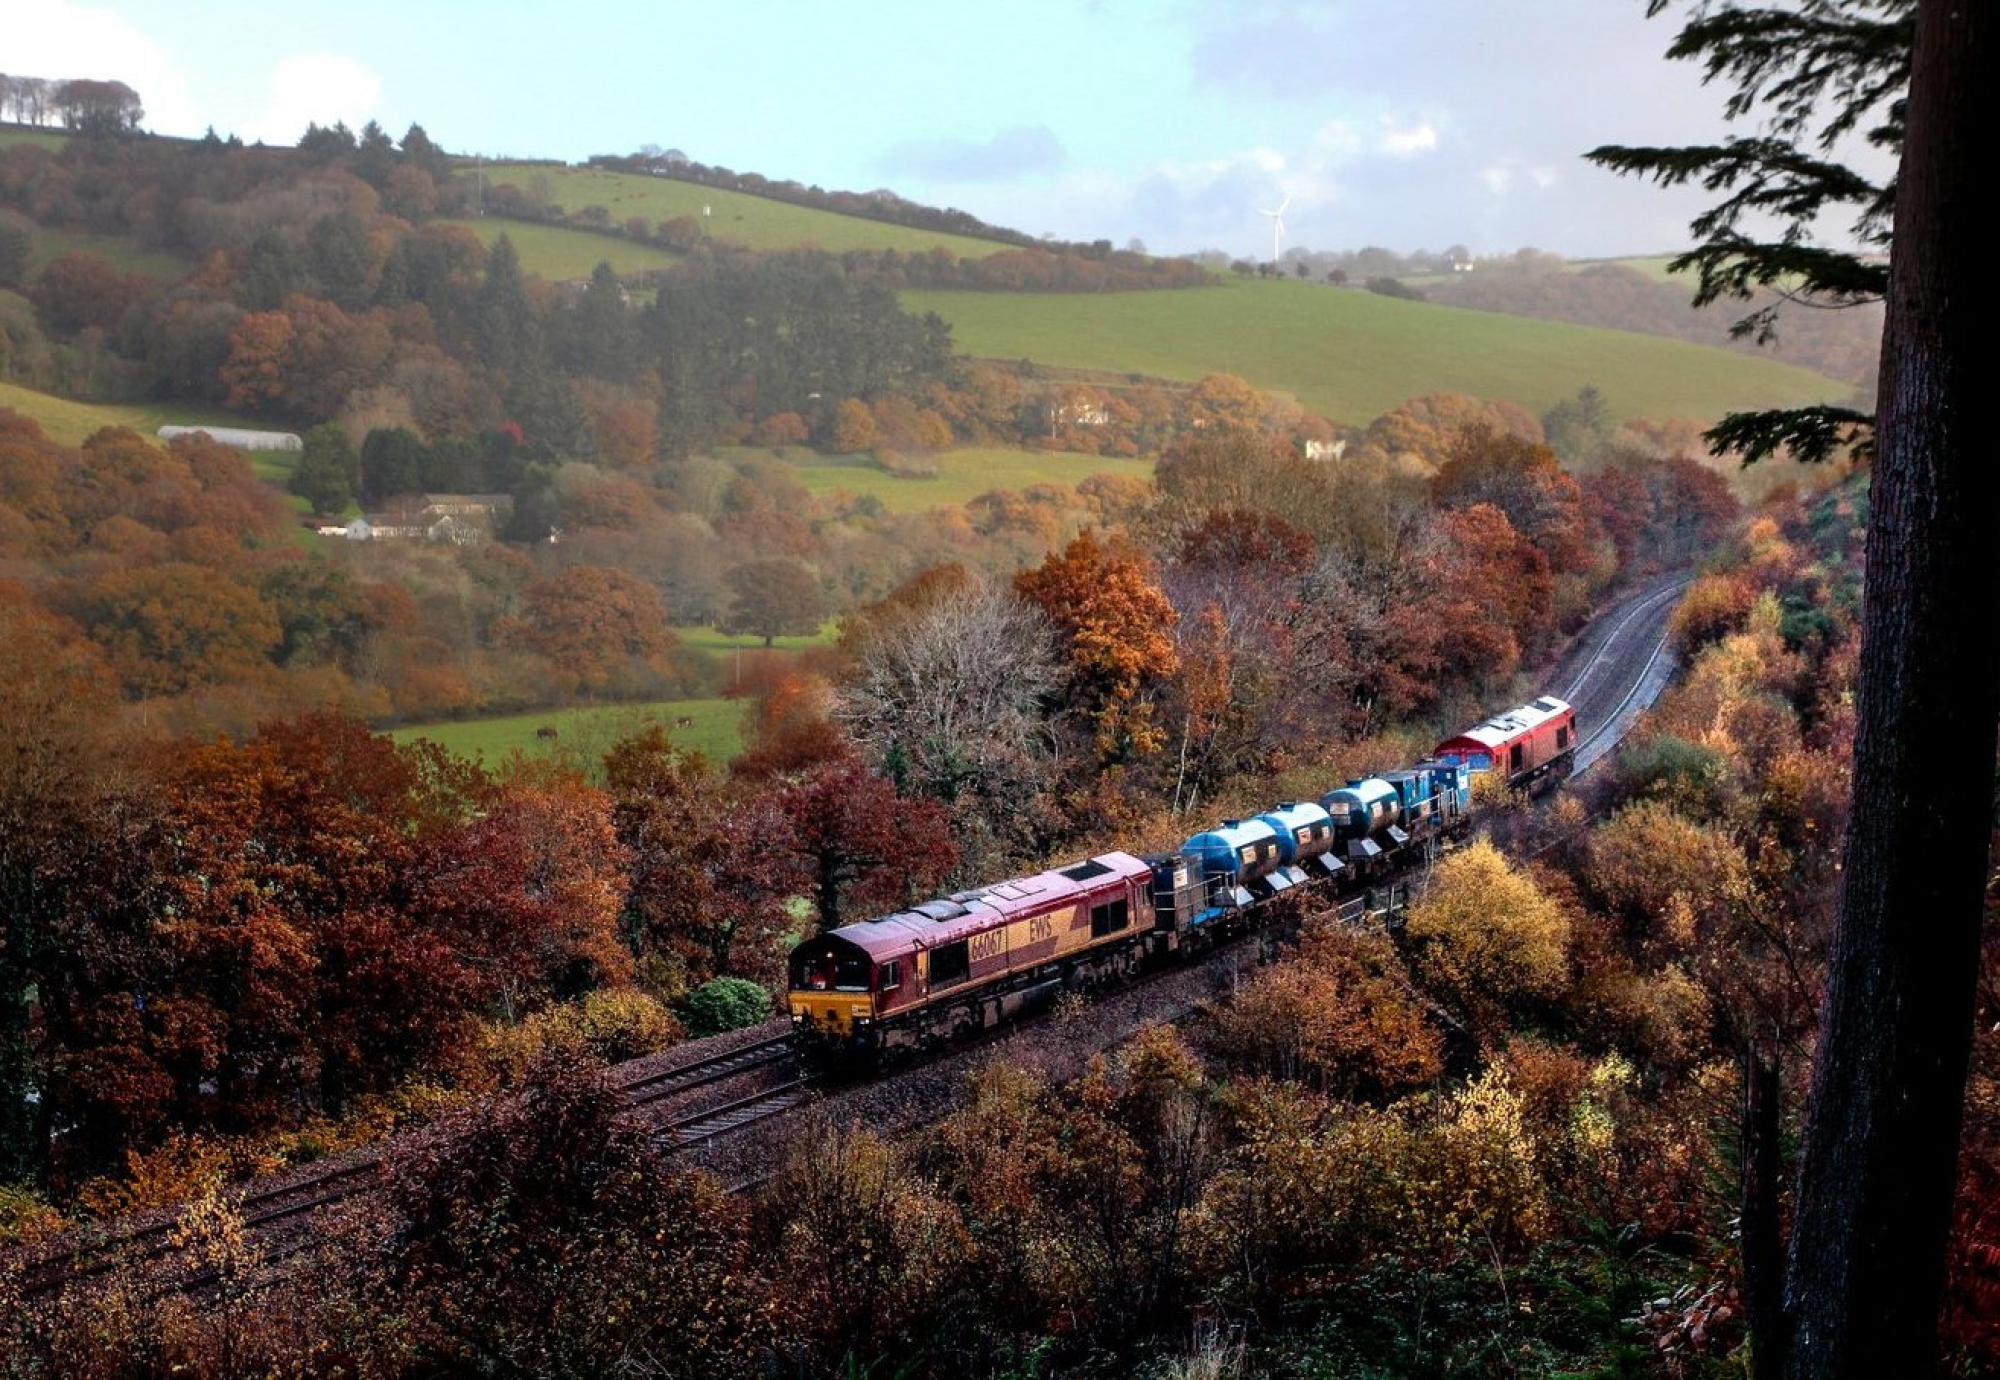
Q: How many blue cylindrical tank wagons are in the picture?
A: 3